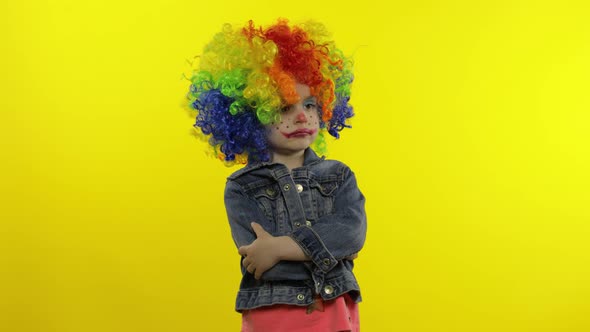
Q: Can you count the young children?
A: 1